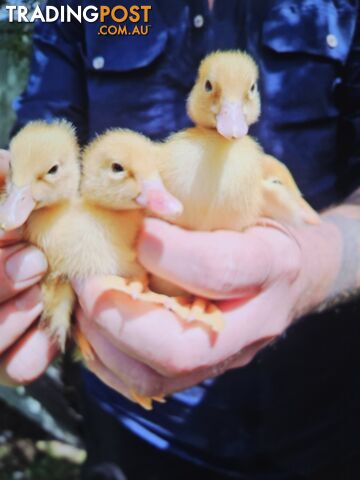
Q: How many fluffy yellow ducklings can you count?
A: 4